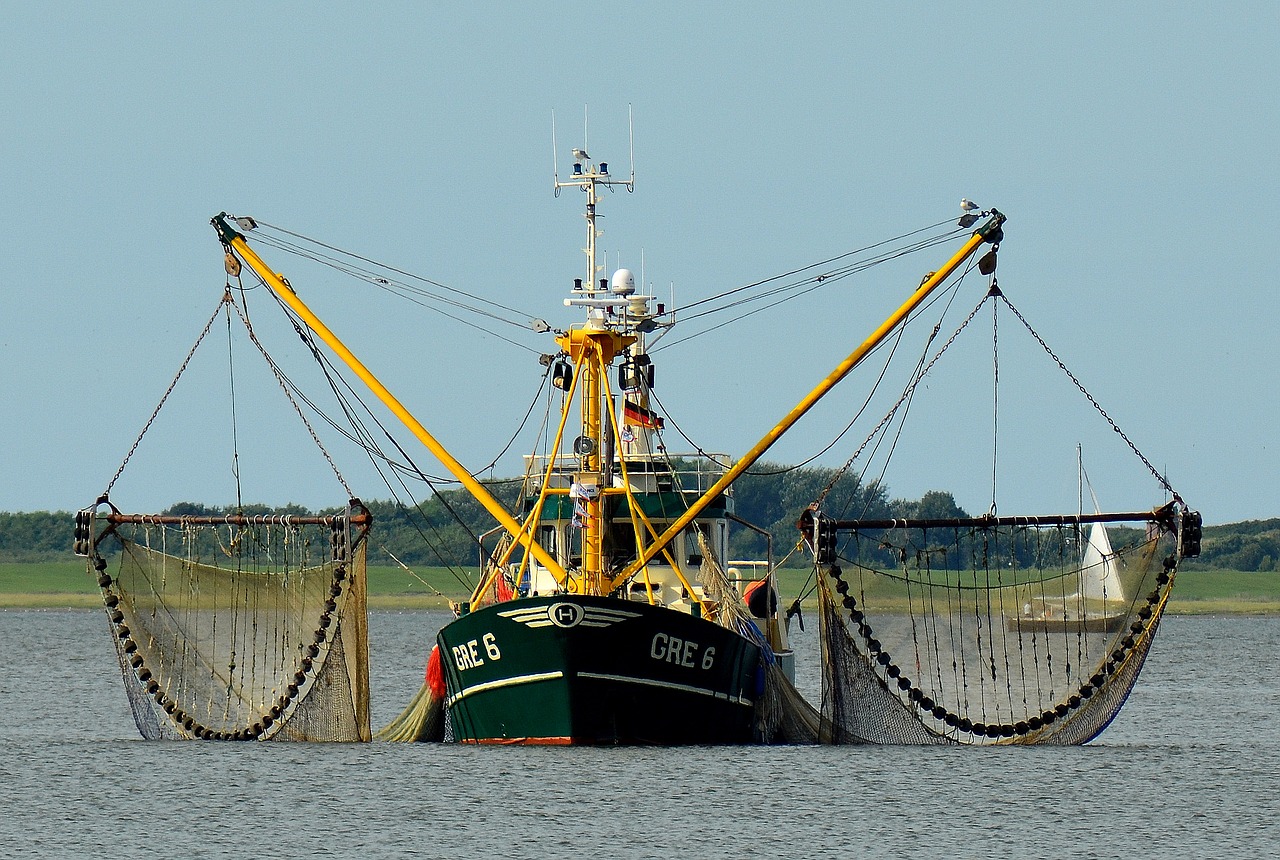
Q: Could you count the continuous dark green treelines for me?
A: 1